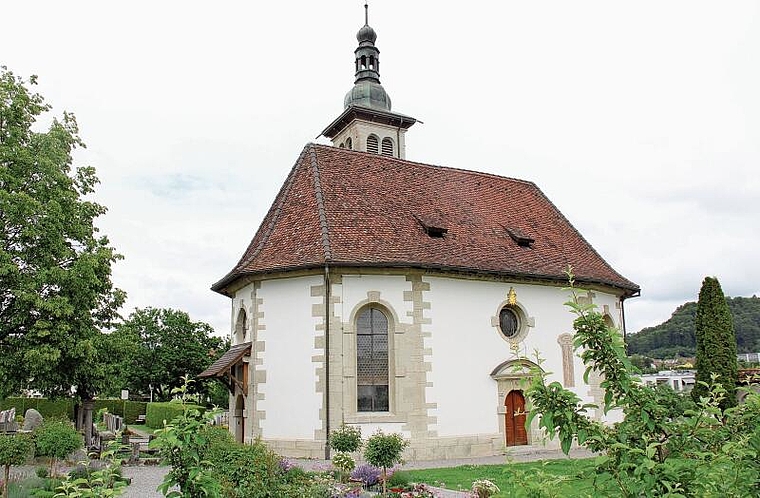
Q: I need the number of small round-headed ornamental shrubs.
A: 4